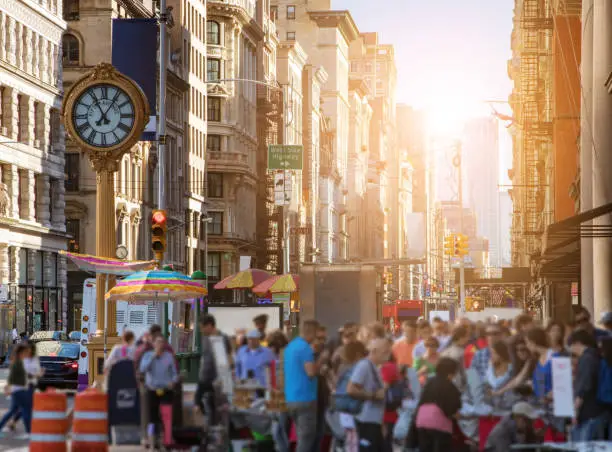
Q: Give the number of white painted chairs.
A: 0